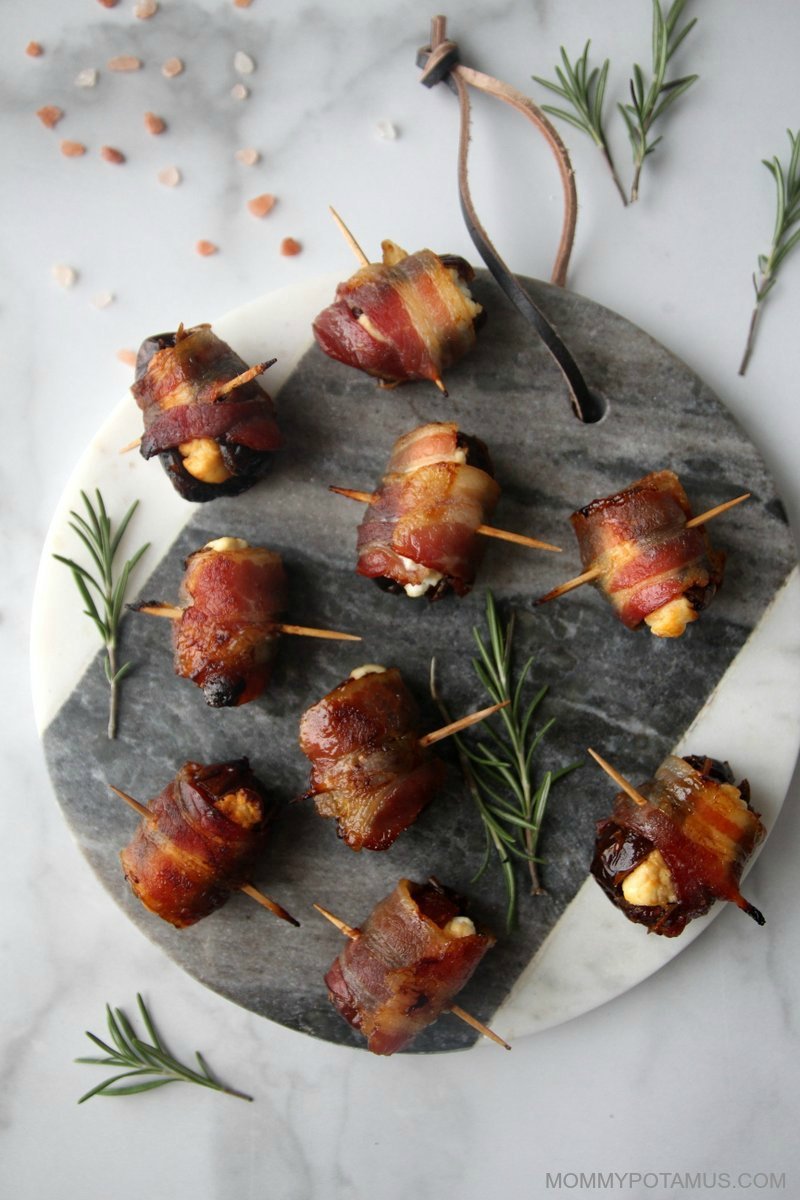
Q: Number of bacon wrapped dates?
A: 9